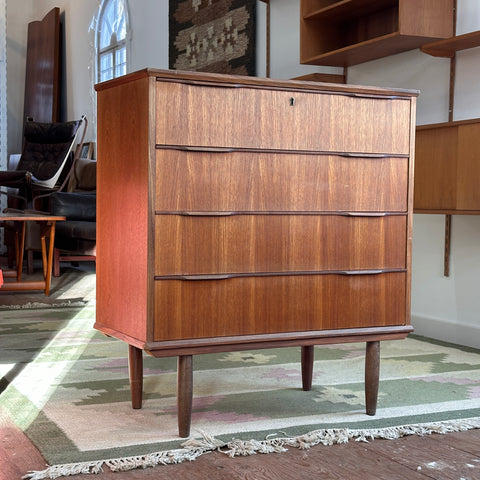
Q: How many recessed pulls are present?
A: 8